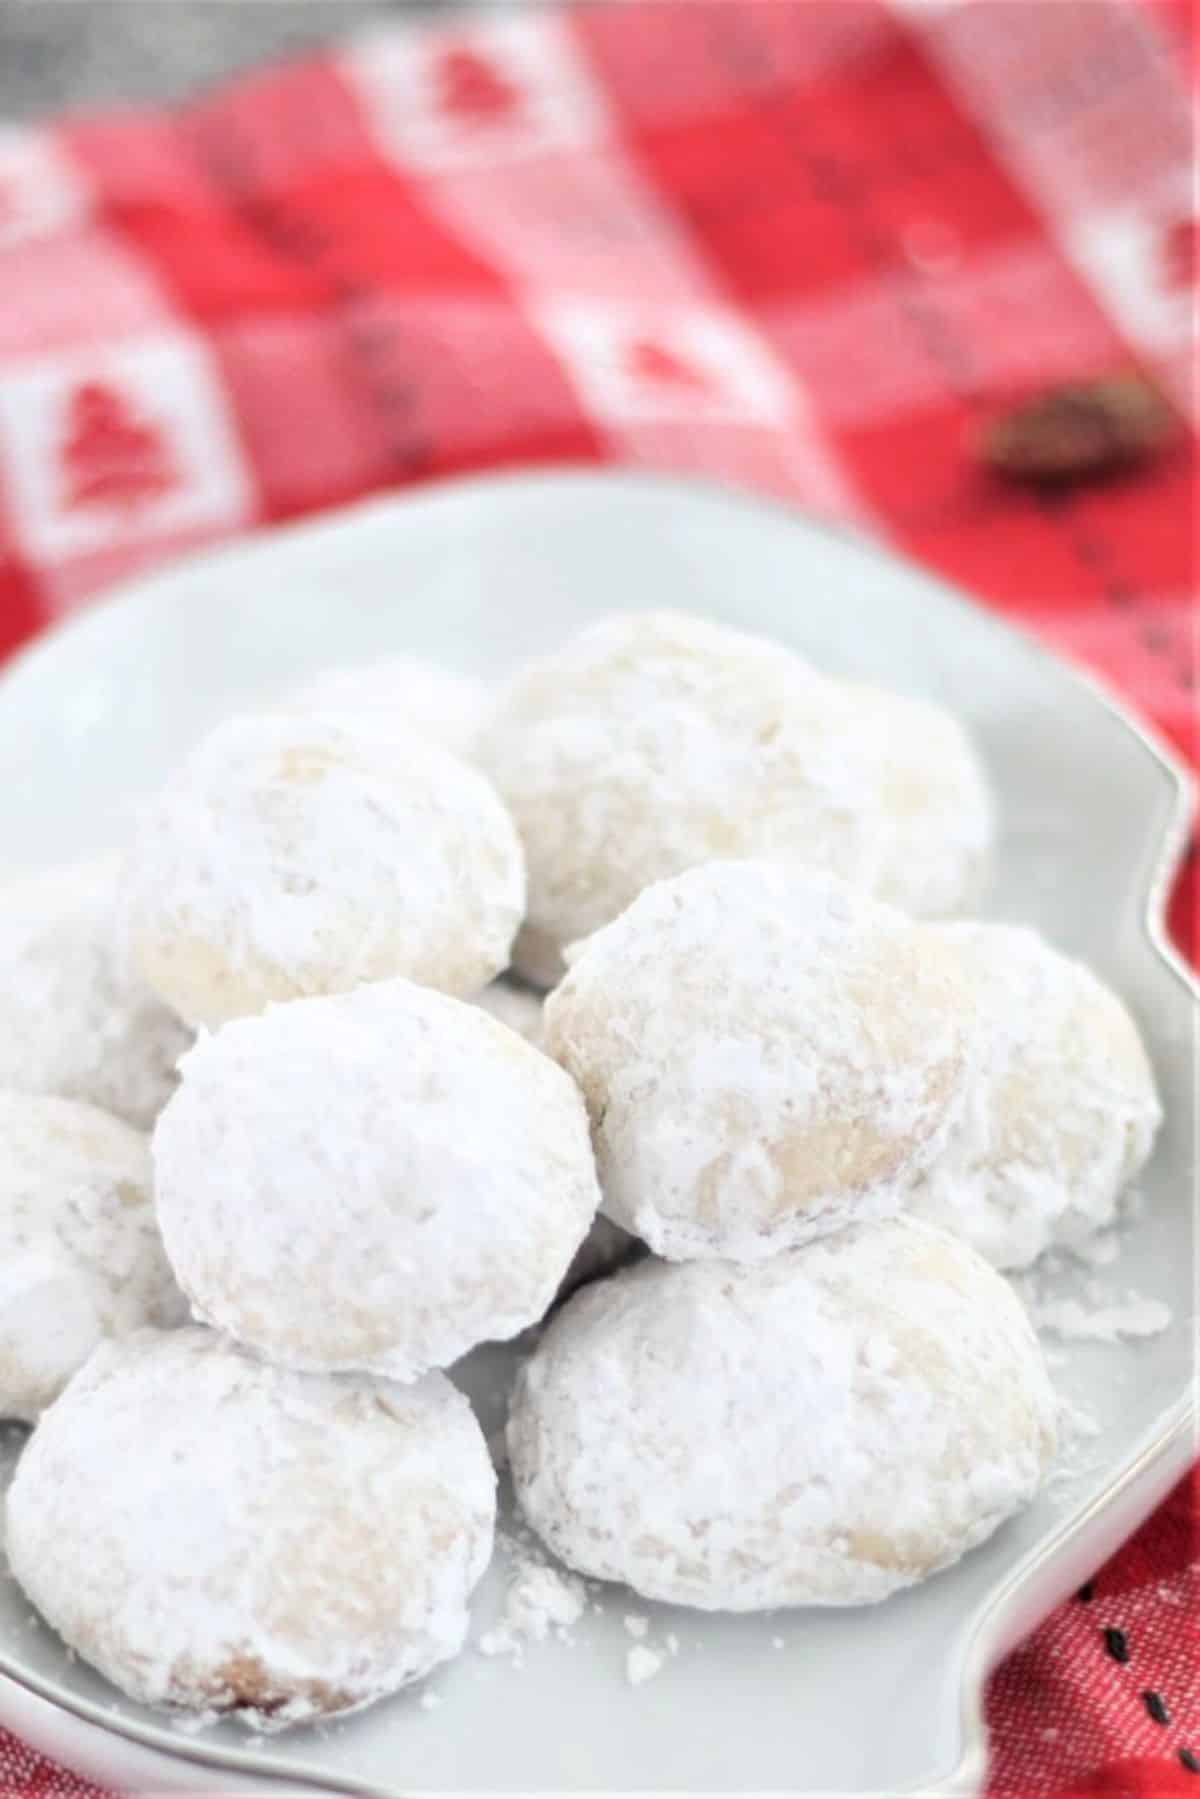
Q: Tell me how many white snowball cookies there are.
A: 11